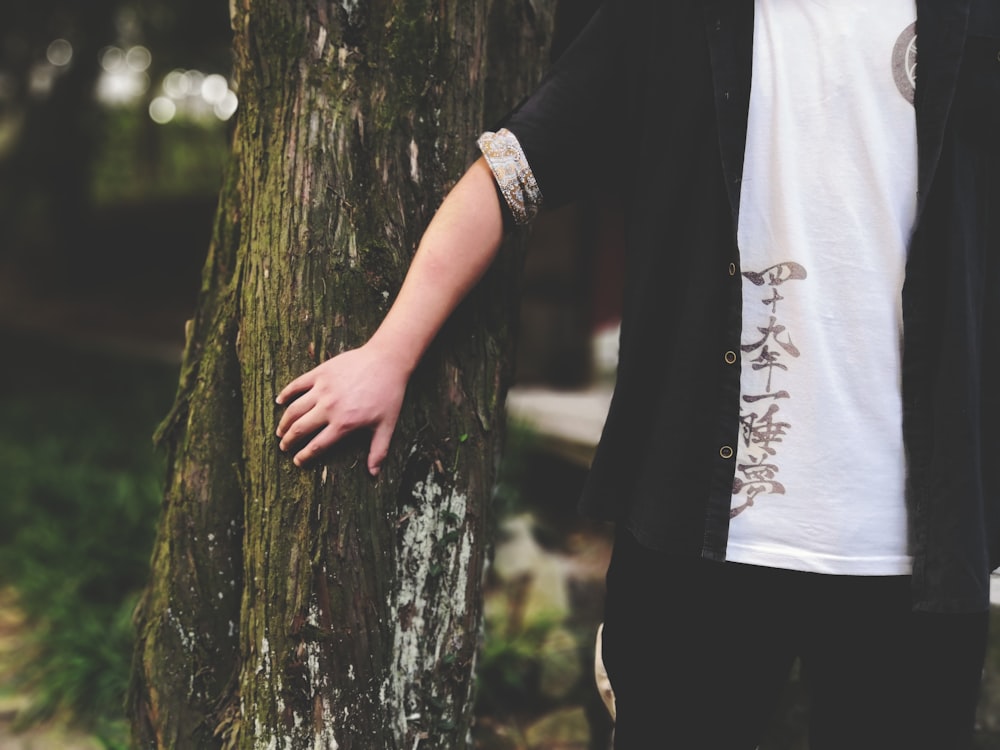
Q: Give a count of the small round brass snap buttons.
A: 3